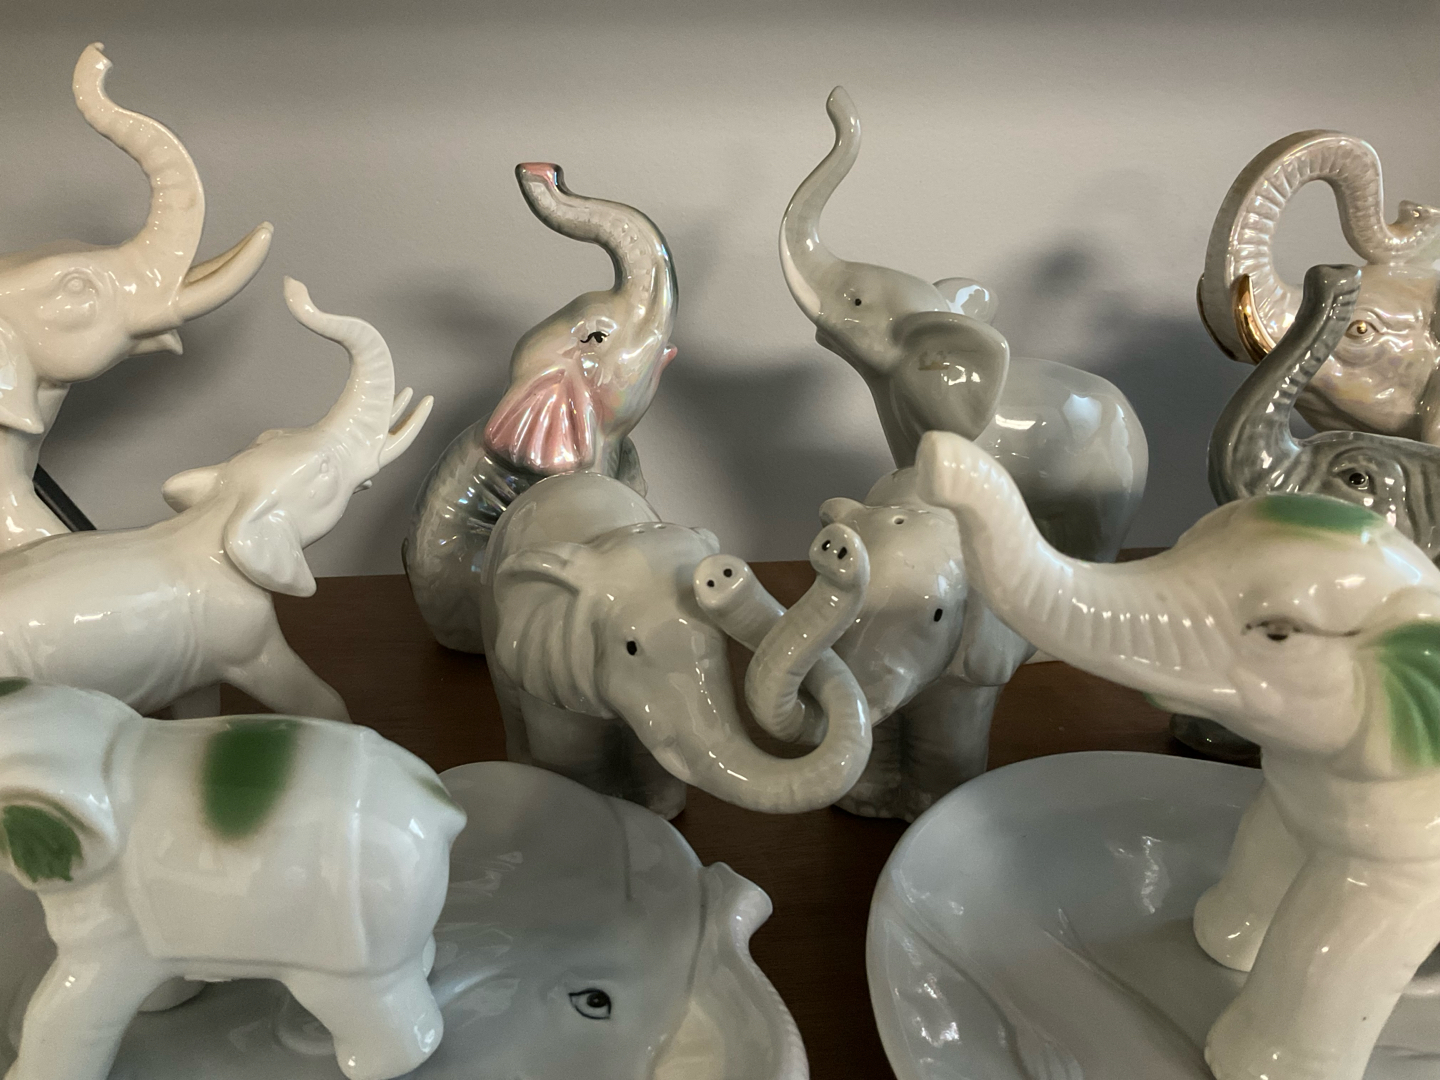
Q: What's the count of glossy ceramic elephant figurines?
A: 10